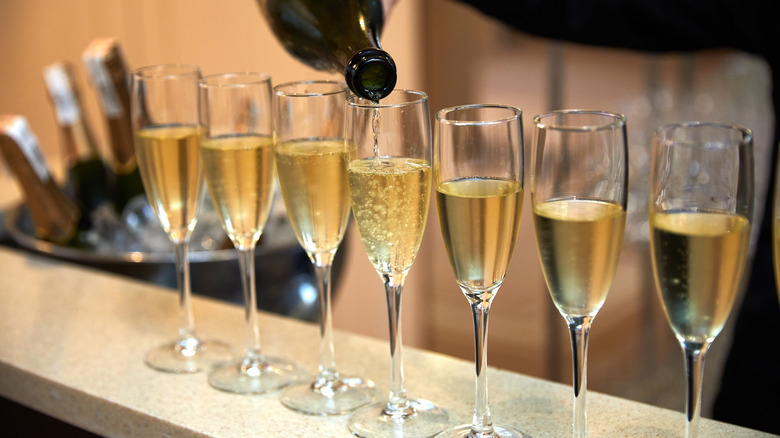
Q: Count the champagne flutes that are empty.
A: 0